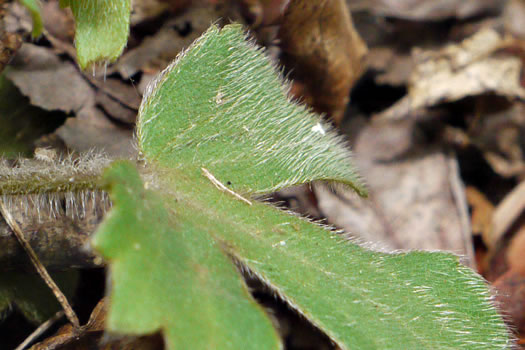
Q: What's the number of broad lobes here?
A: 3